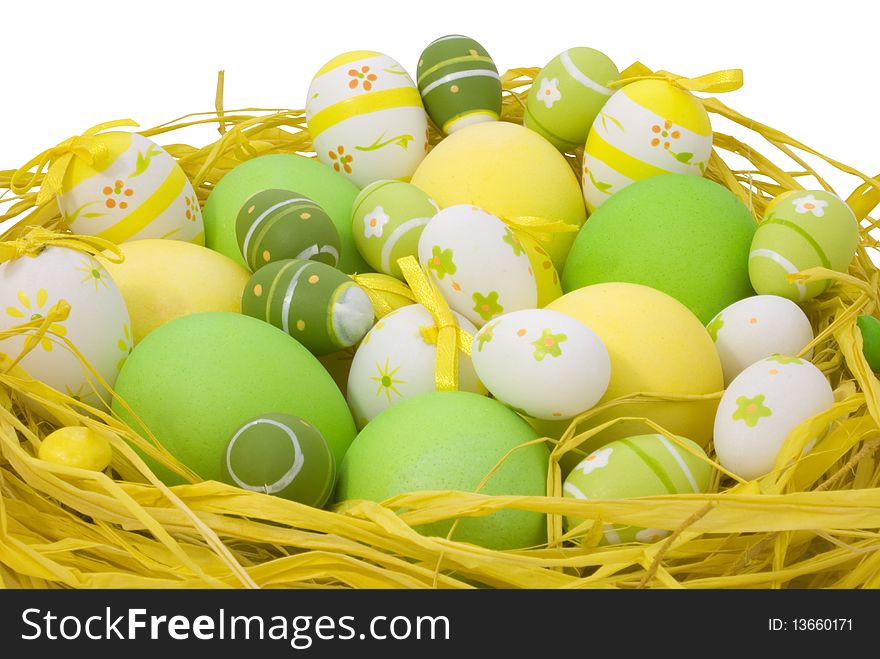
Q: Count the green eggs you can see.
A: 13